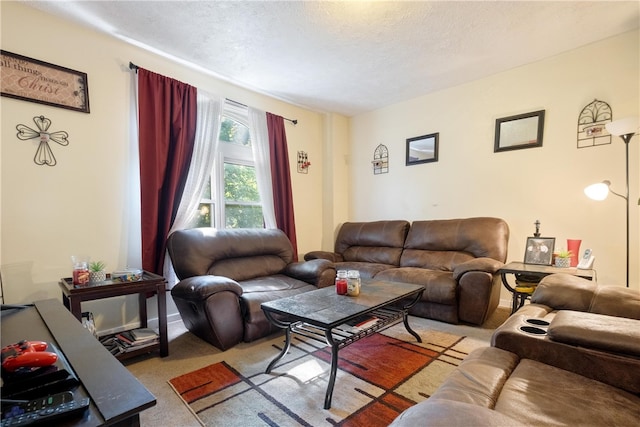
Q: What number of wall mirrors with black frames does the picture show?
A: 2